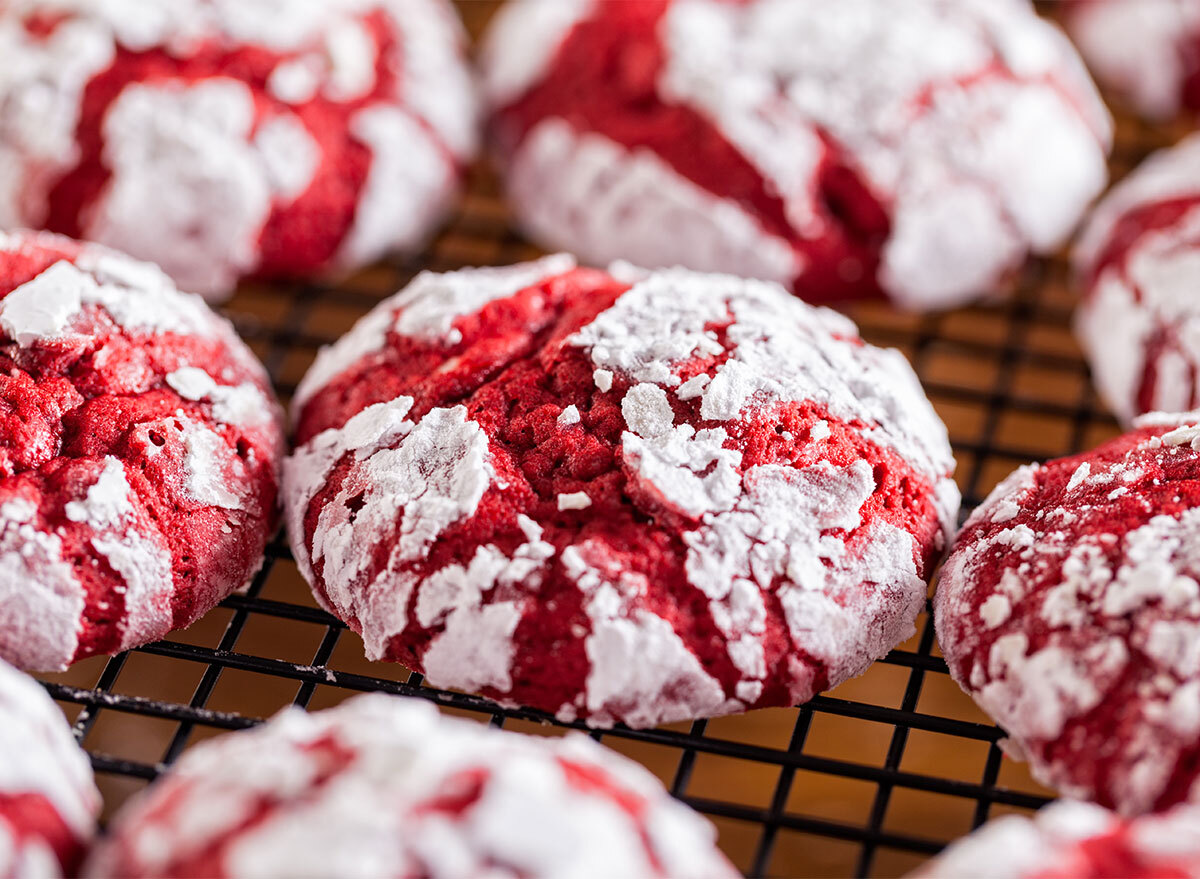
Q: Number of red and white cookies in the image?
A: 10